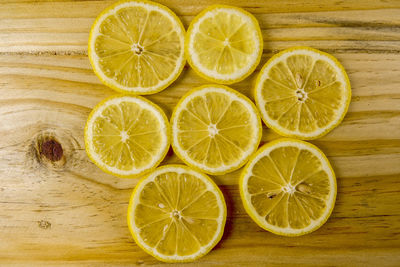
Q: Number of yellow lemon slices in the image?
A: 7